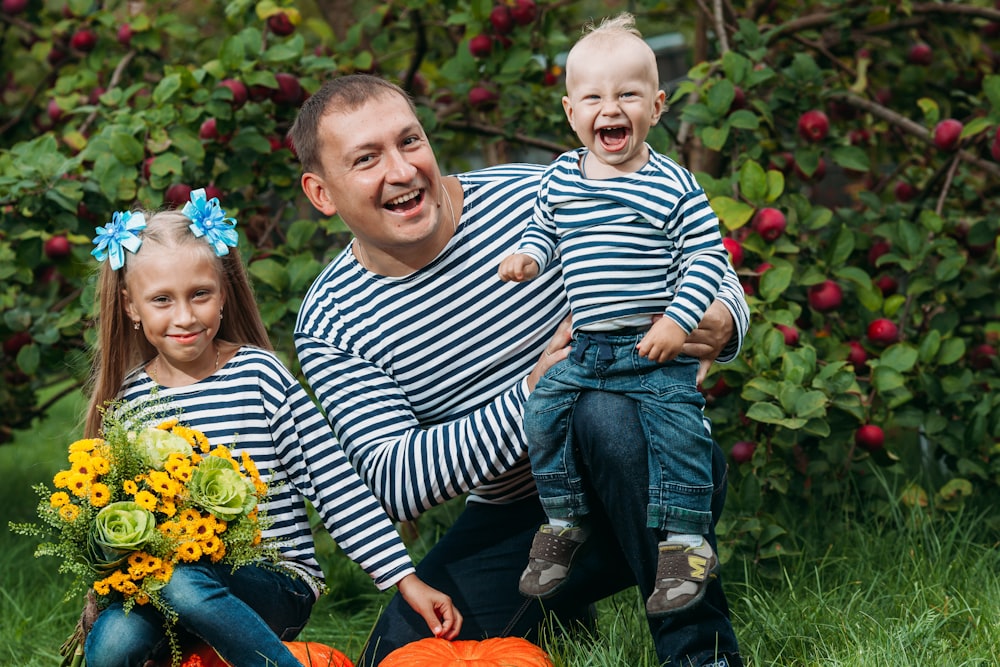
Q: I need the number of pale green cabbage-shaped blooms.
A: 3